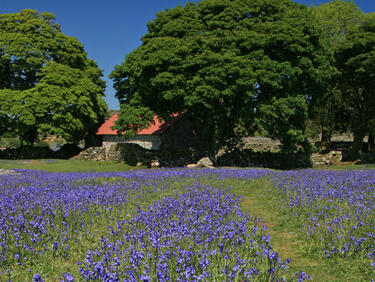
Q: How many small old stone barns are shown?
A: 1